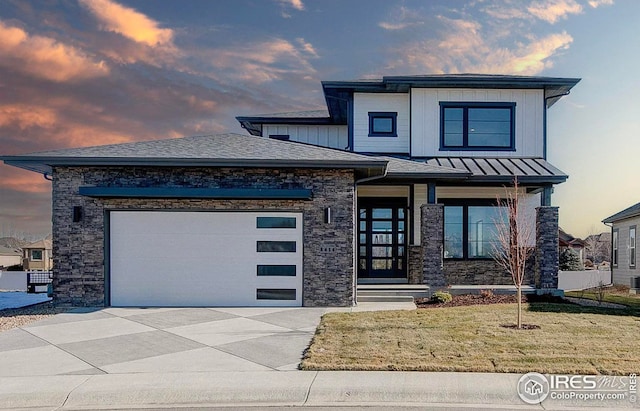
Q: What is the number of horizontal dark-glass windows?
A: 4